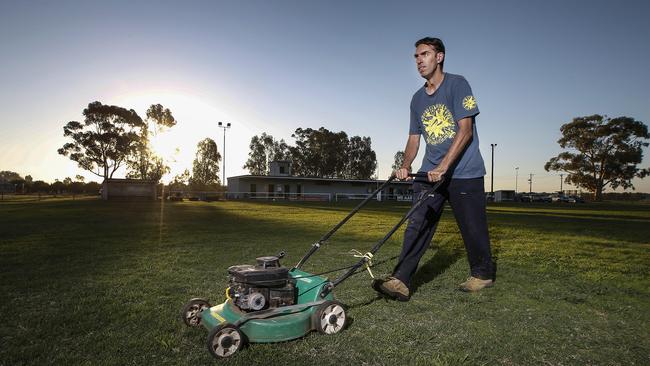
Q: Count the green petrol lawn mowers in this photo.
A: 1